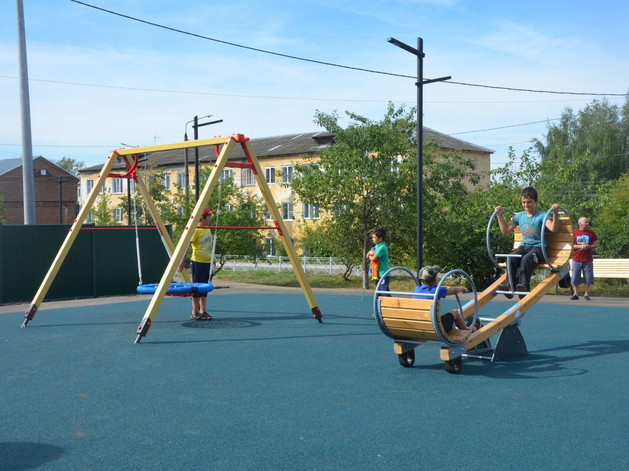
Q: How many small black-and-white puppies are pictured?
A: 0